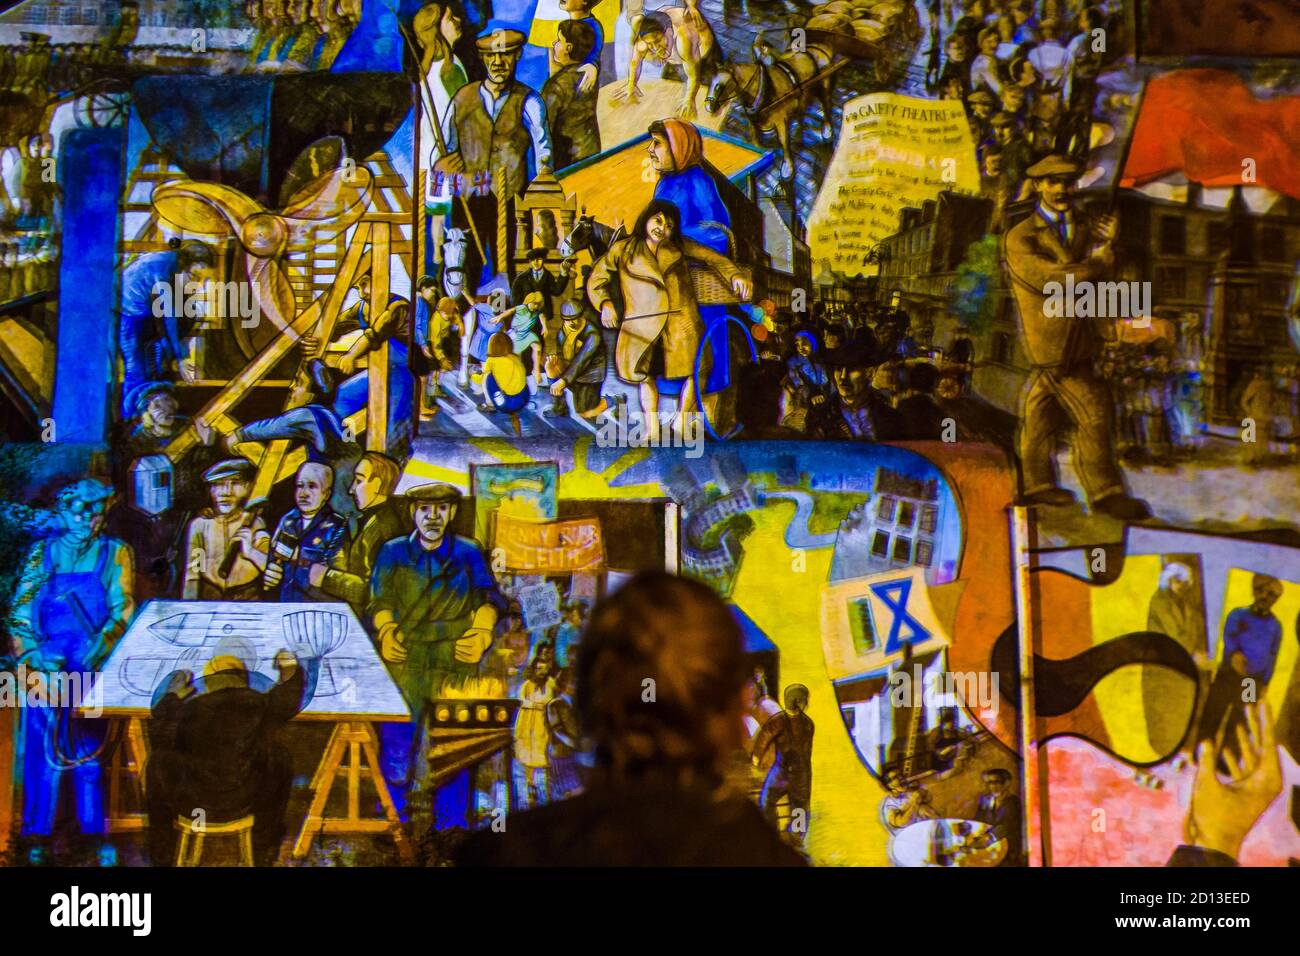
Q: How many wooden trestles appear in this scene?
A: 2